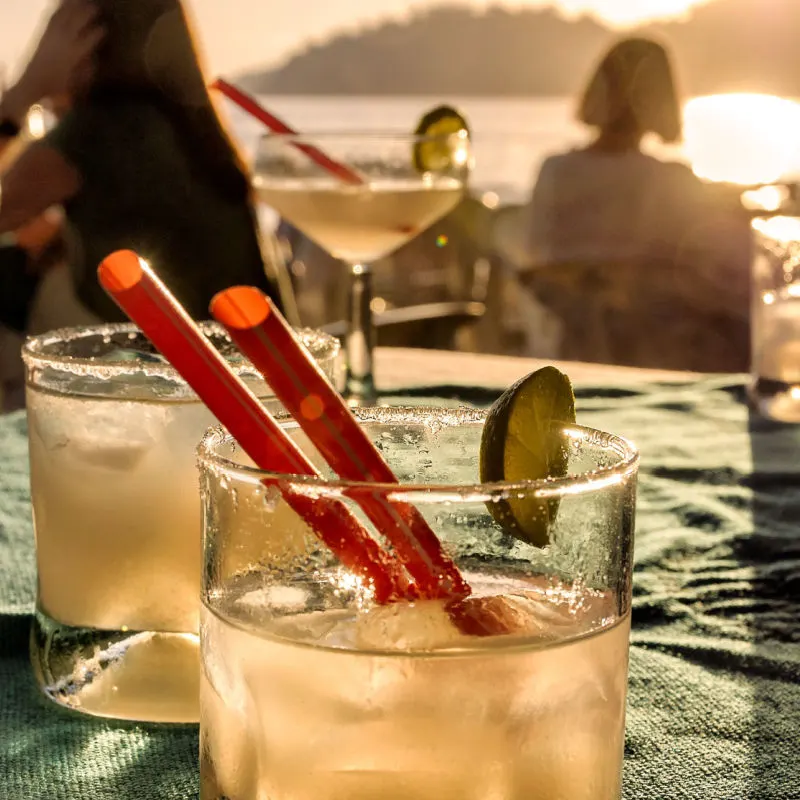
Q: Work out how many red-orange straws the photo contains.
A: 3